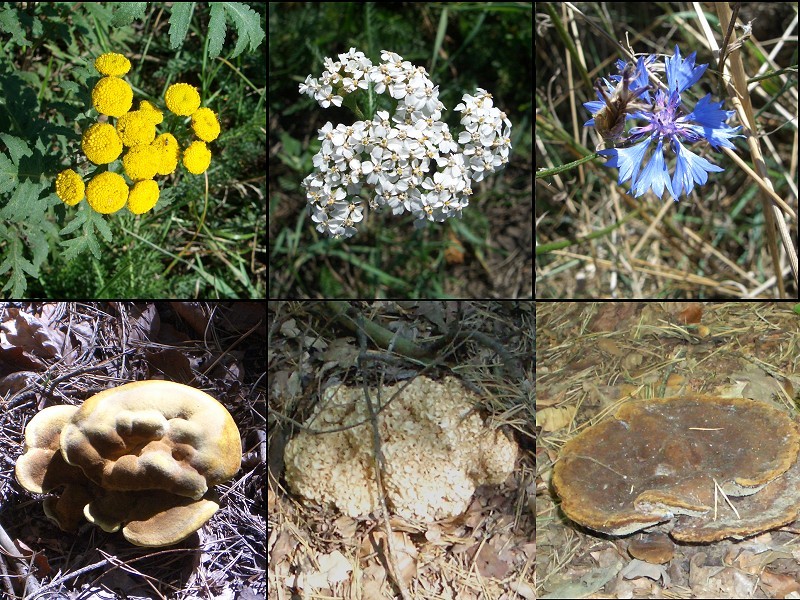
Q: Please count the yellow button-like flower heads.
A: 13